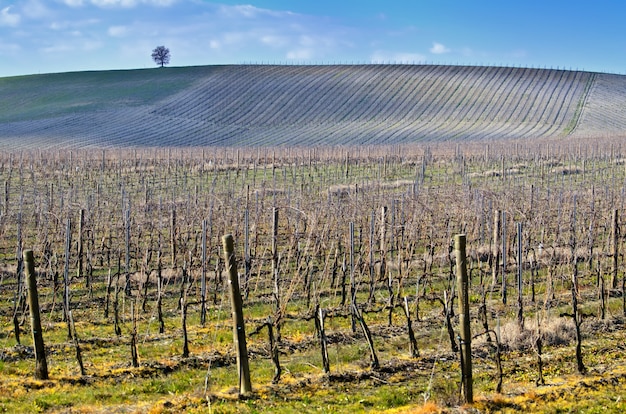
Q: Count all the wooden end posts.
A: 3